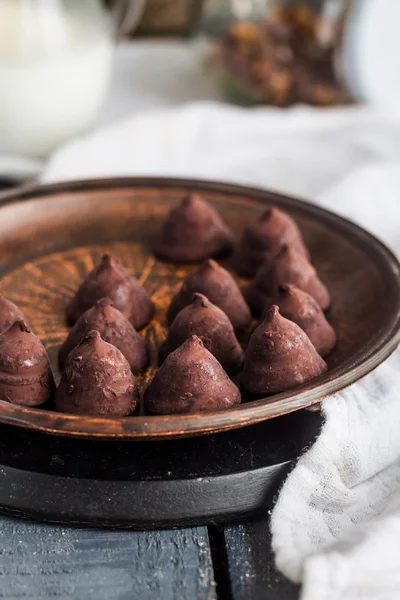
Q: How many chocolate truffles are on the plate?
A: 13